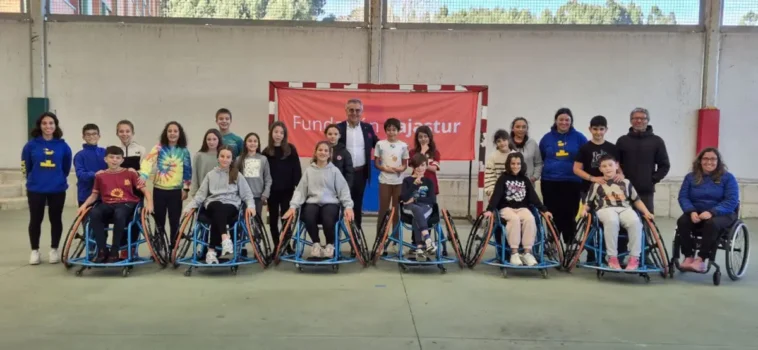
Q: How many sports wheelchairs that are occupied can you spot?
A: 6